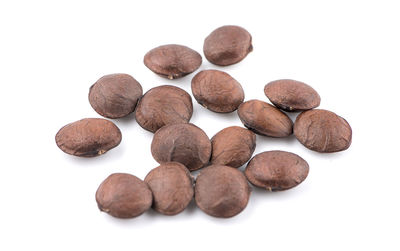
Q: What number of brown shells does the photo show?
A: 15